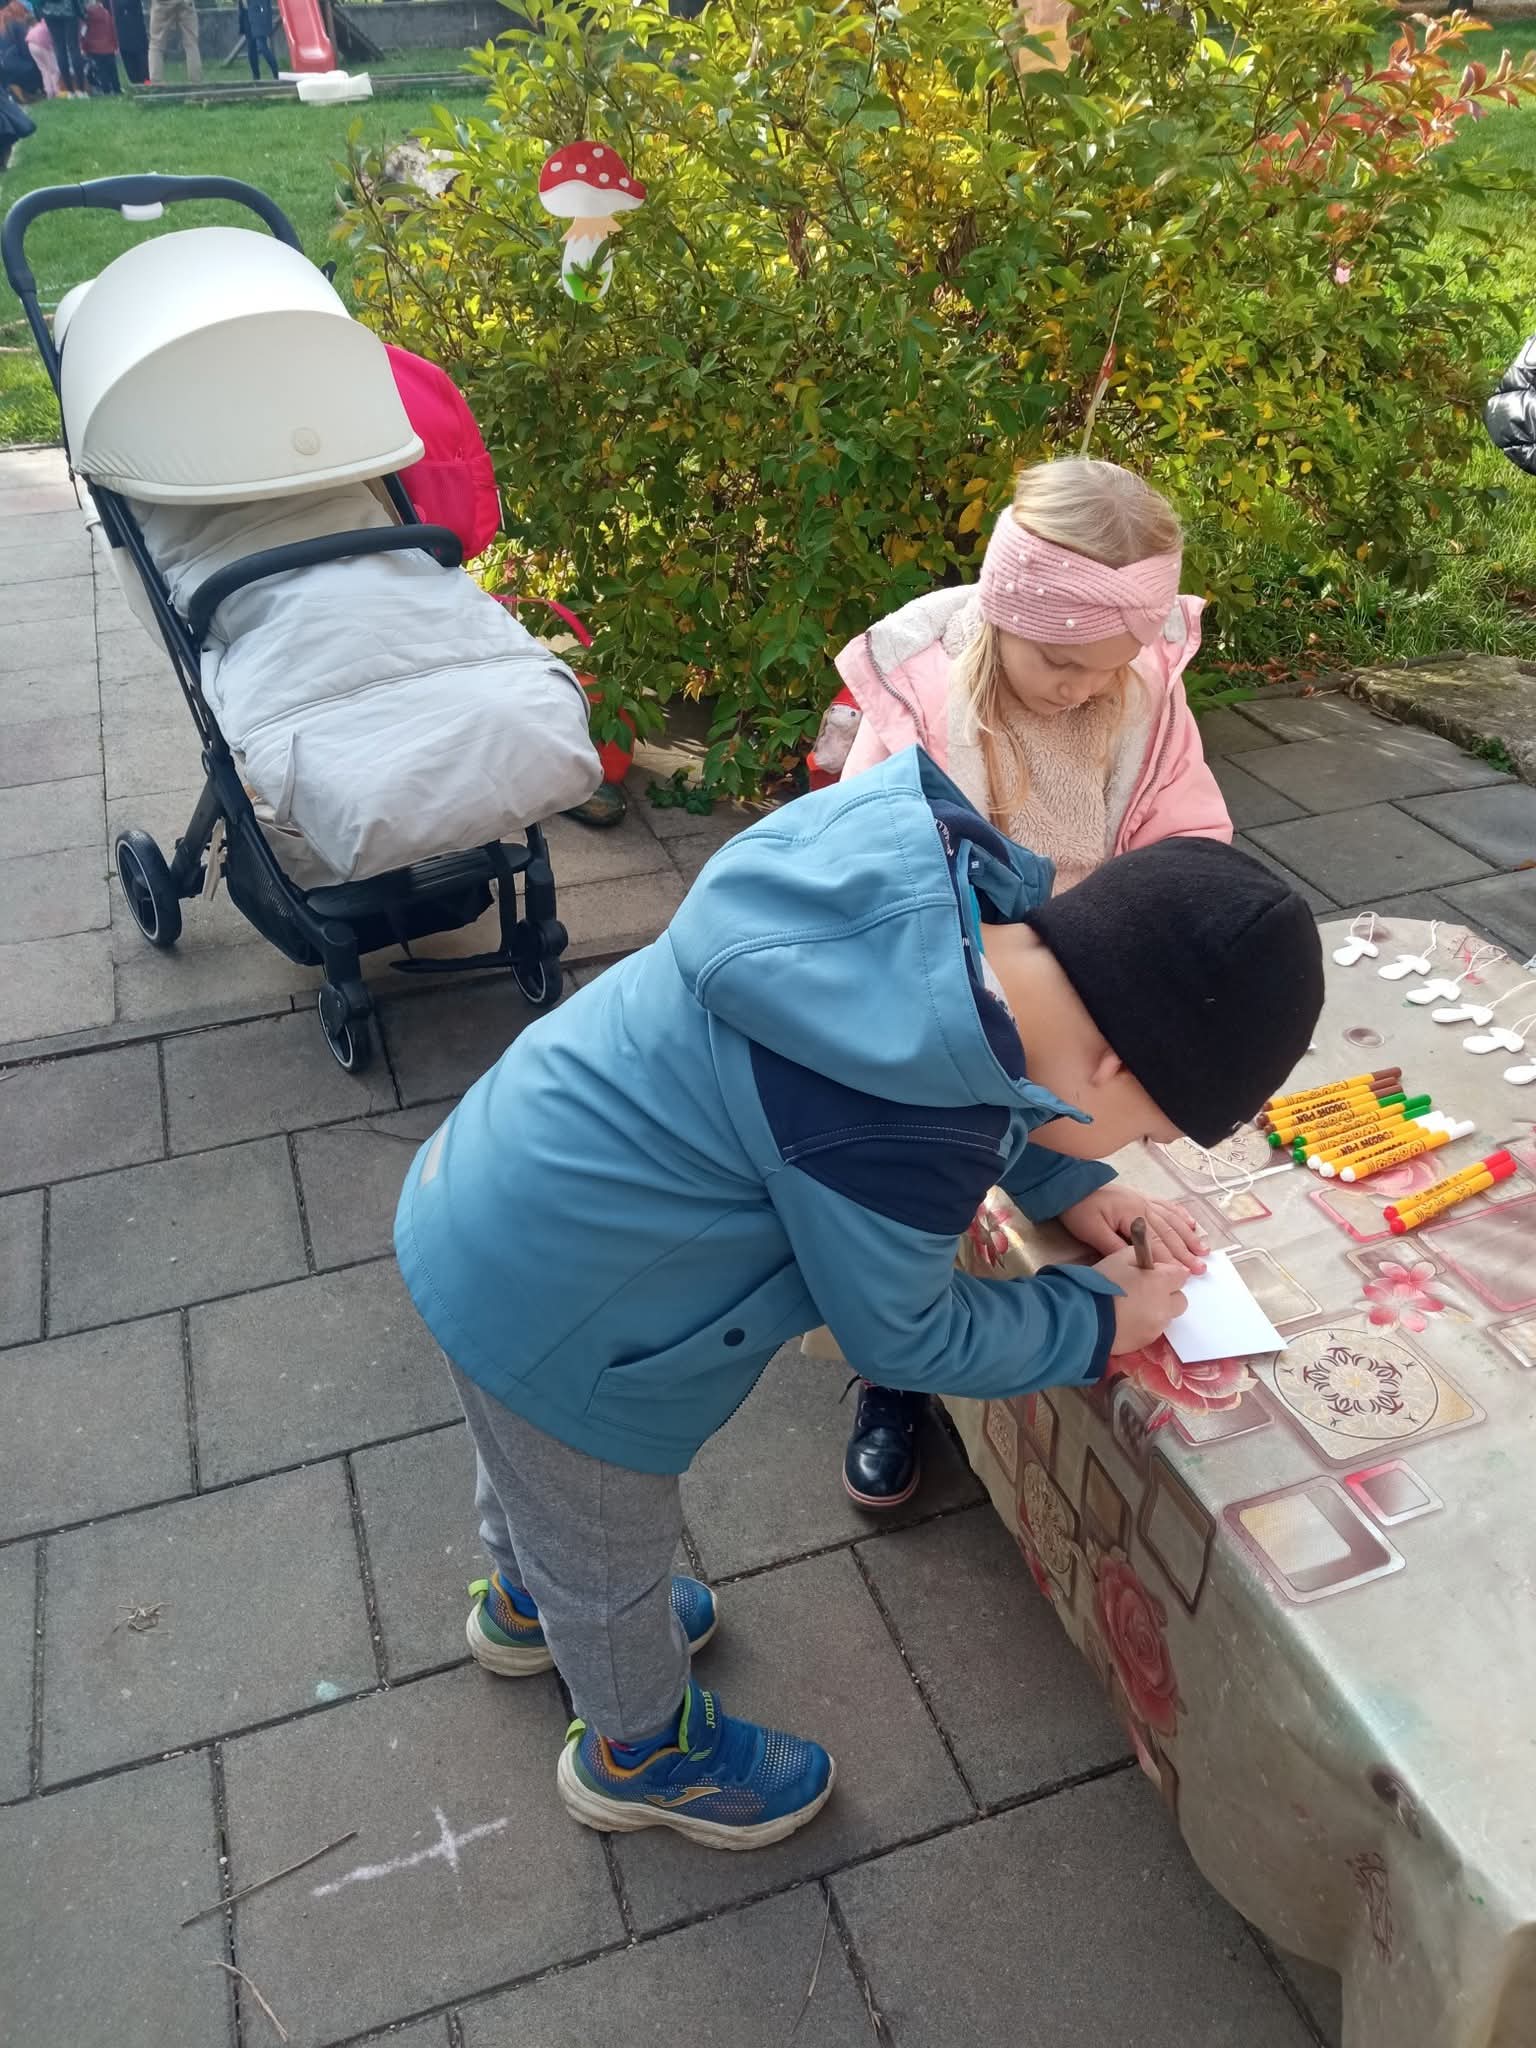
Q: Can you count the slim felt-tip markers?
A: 11